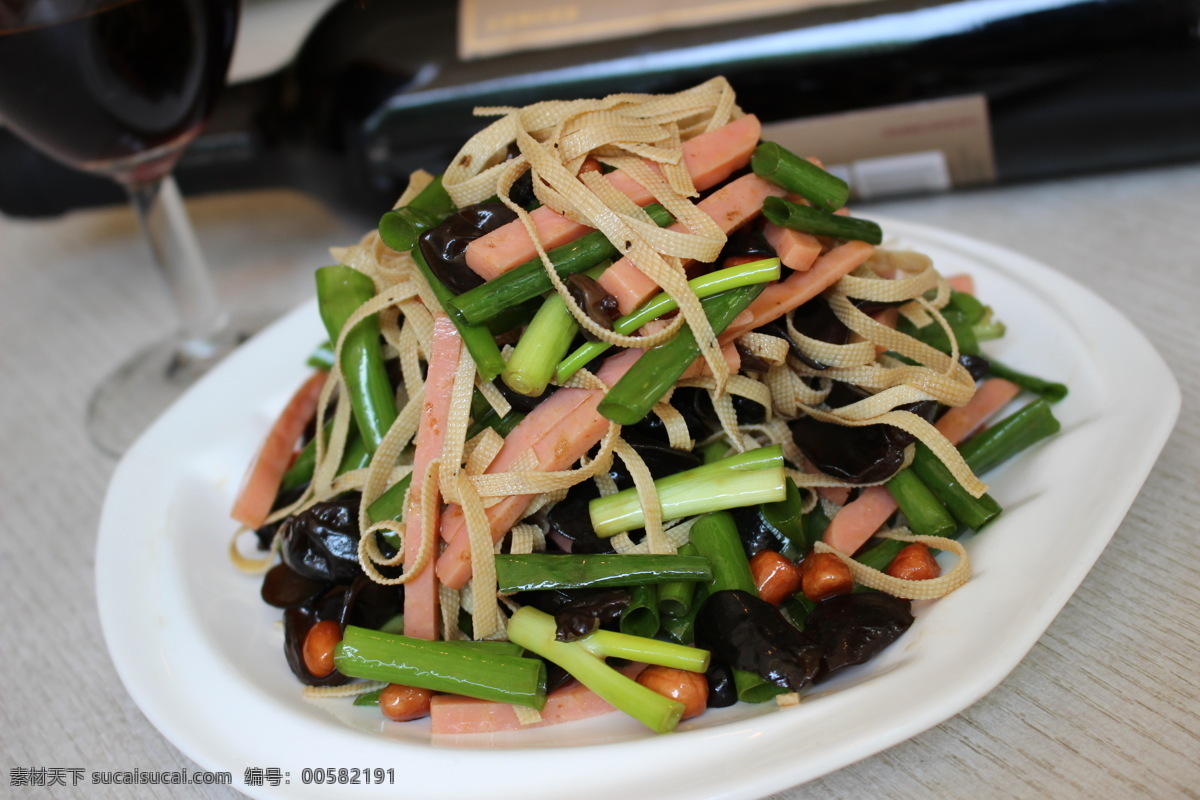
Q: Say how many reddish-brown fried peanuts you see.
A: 6